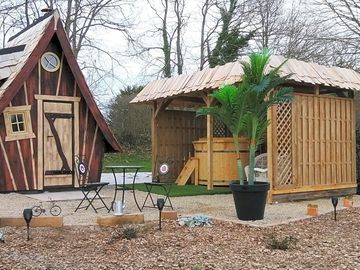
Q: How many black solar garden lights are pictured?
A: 3